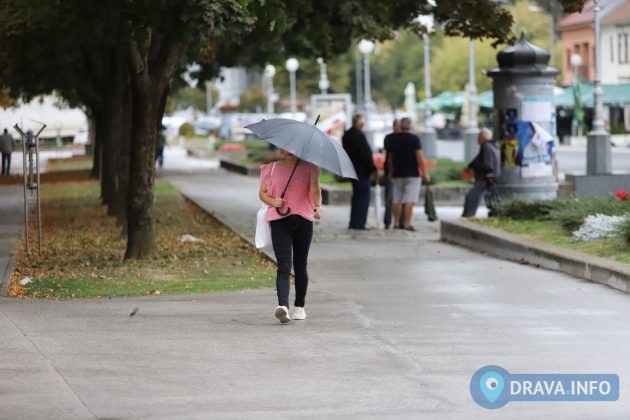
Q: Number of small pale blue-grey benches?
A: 0